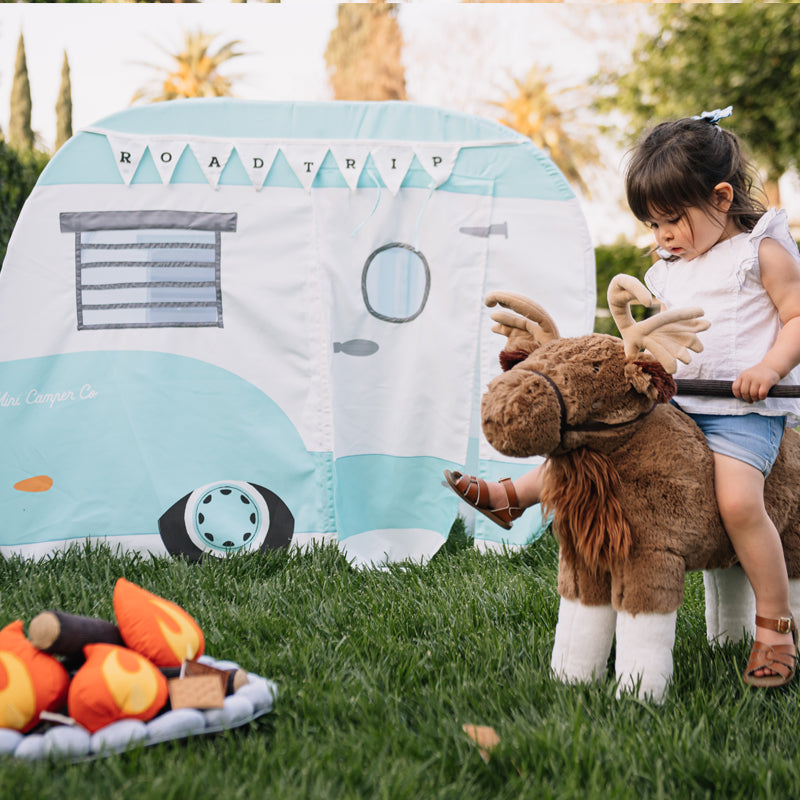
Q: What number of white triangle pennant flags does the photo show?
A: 8